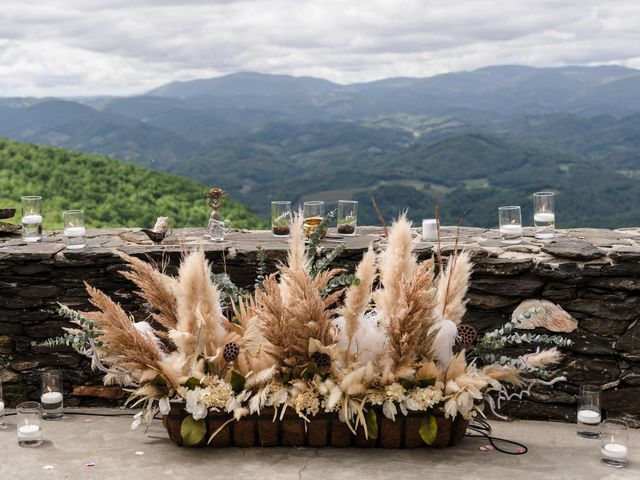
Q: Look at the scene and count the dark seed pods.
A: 3